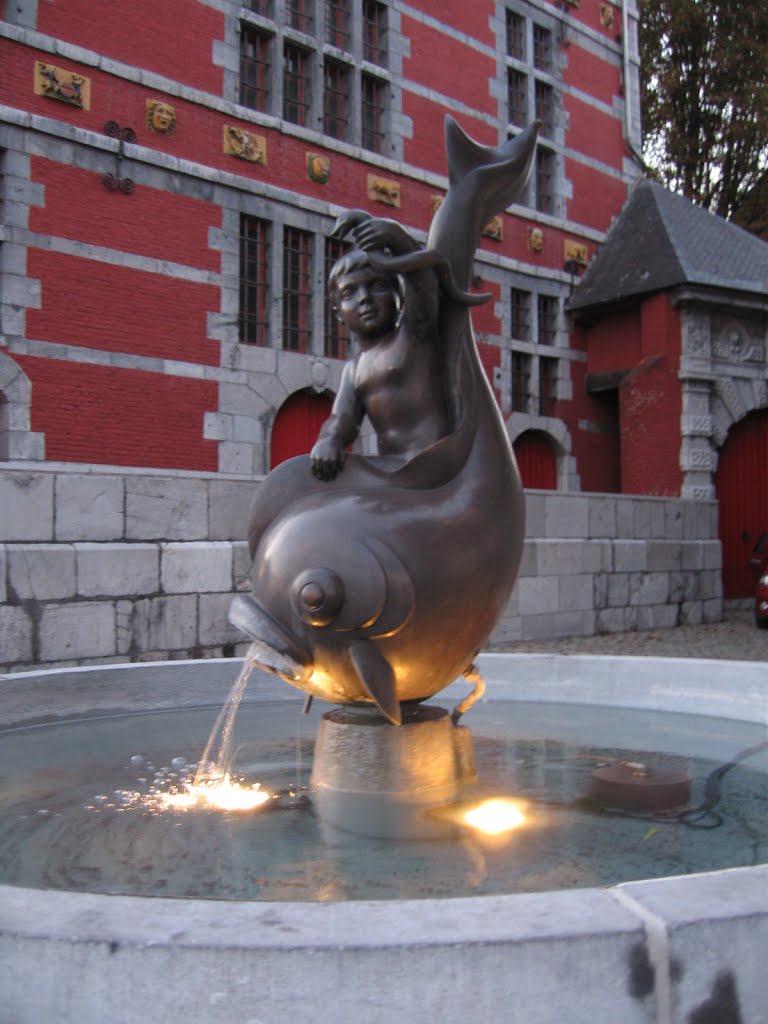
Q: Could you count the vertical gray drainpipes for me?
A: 1